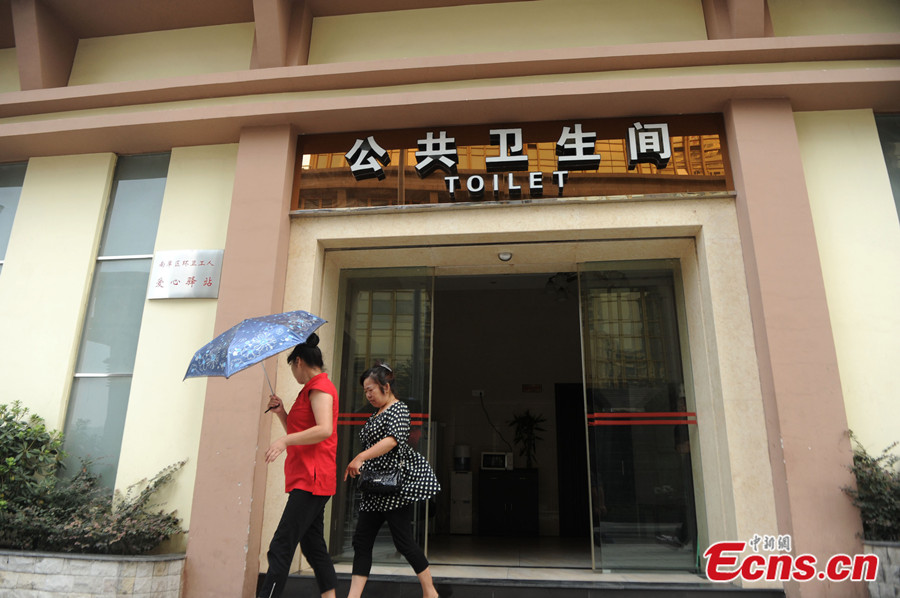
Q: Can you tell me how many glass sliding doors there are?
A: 2